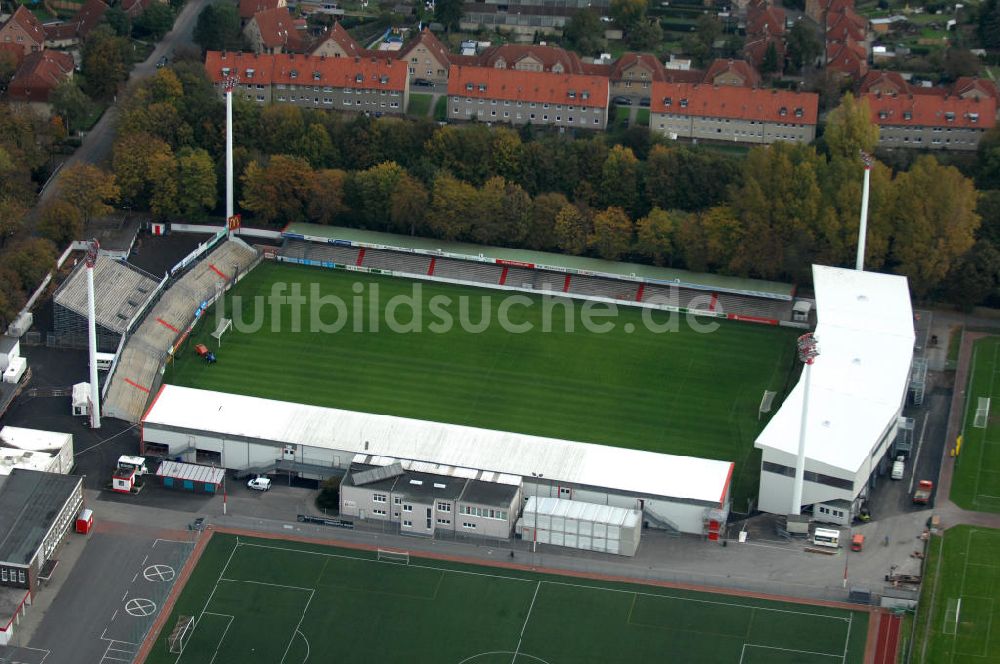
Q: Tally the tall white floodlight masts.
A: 4